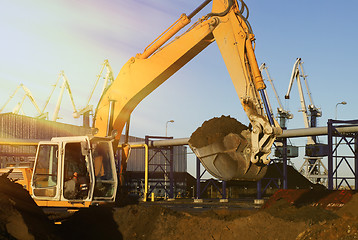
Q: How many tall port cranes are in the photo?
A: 5